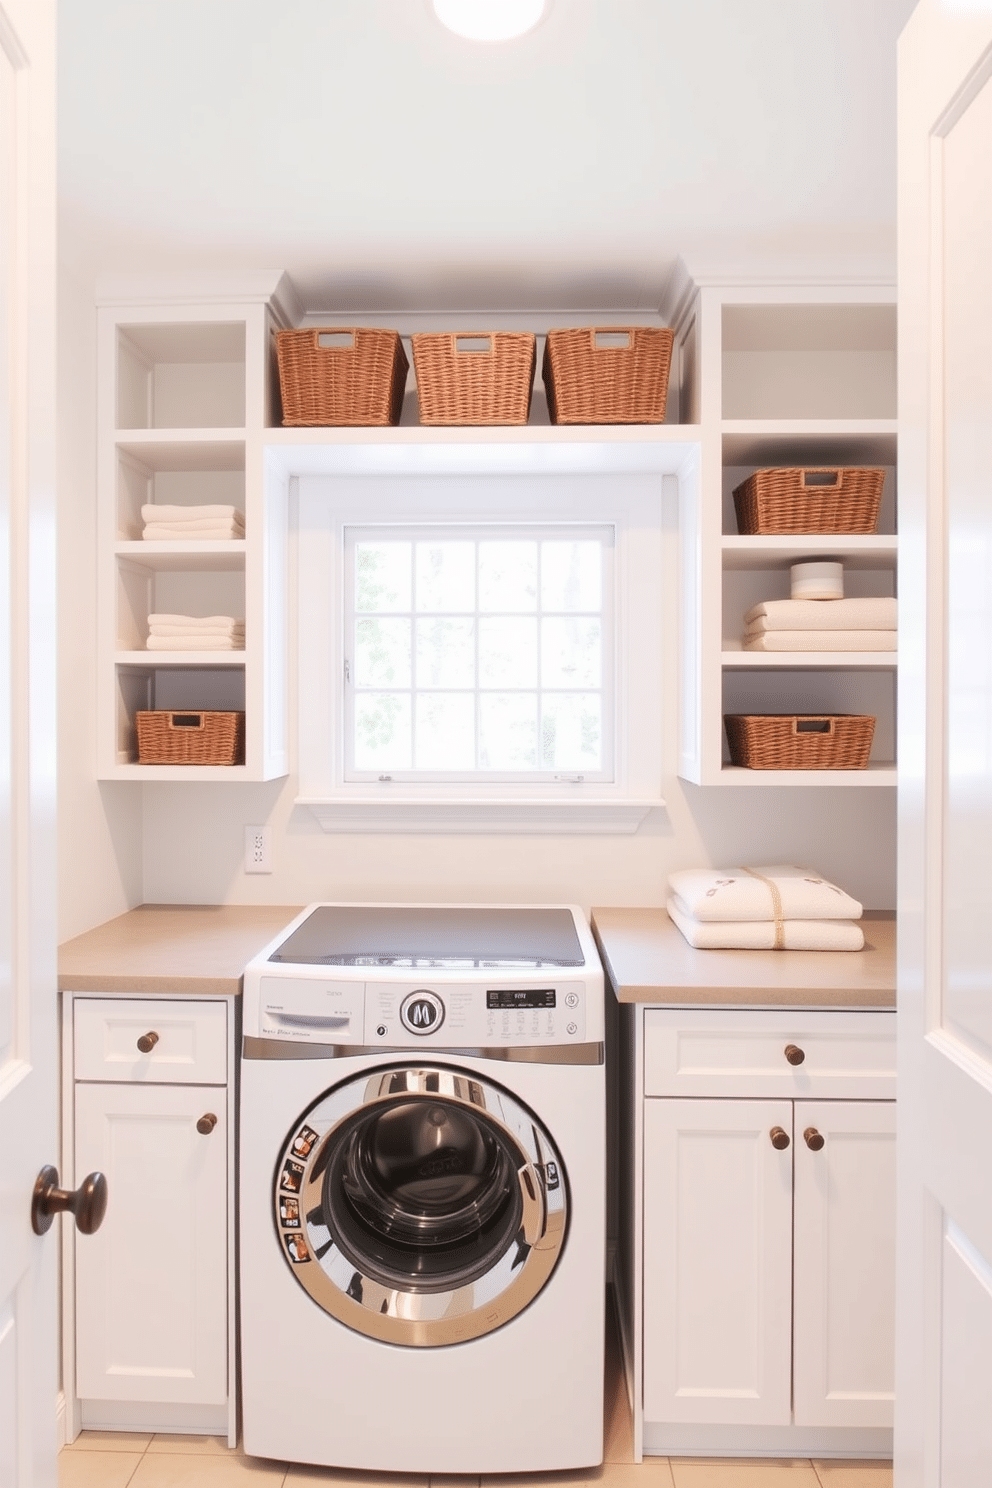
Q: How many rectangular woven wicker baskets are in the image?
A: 6